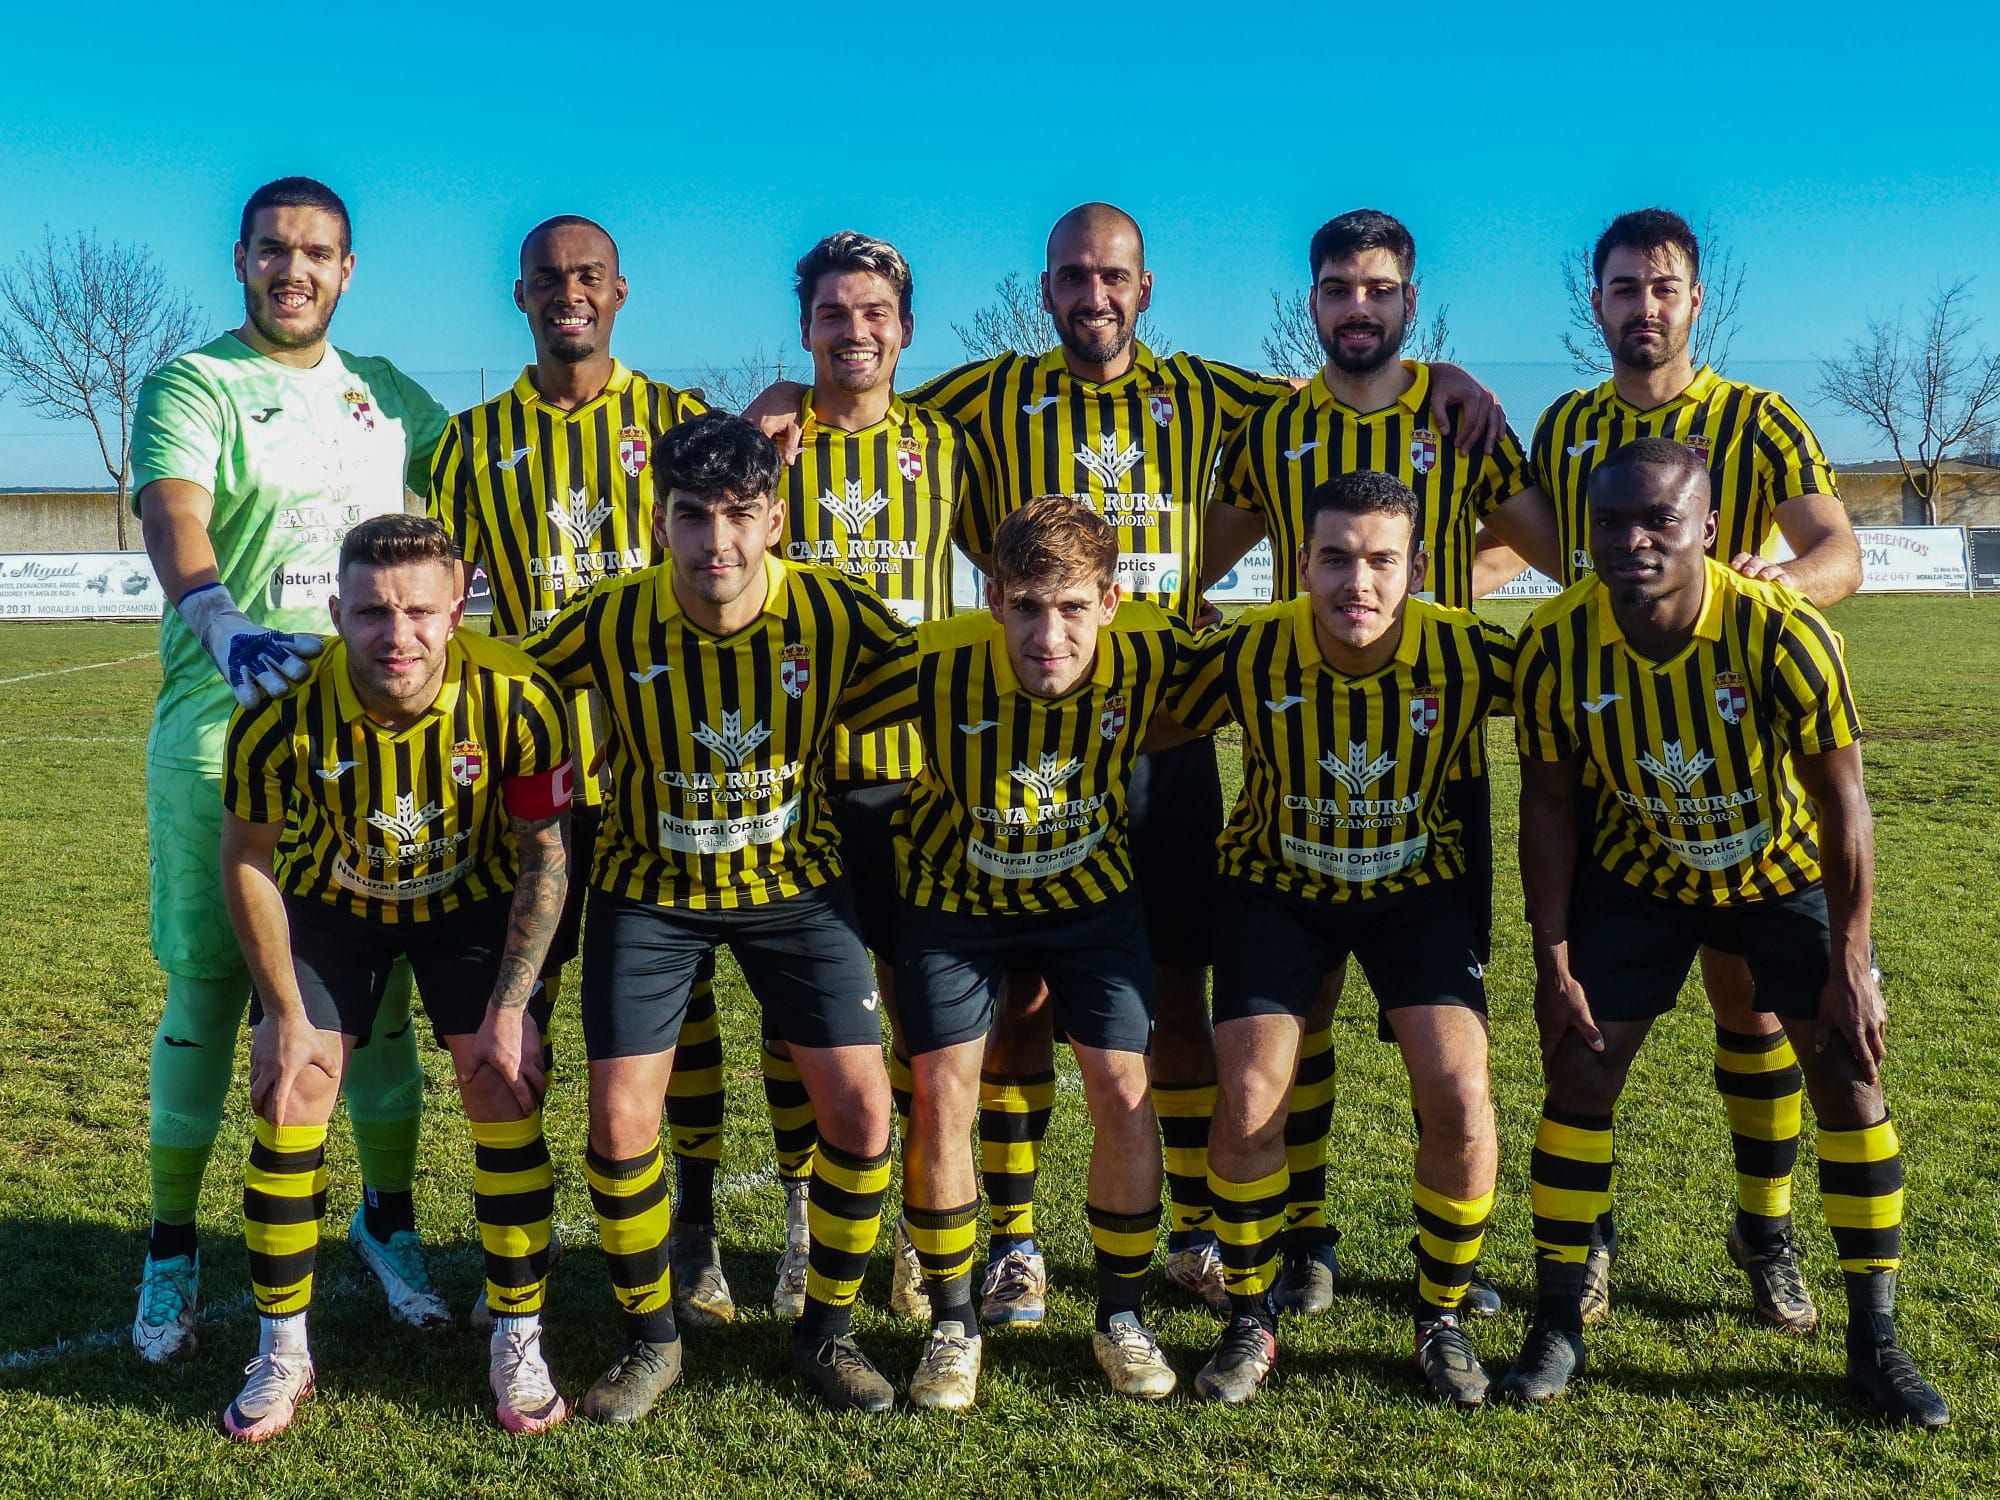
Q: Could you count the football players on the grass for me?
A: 11